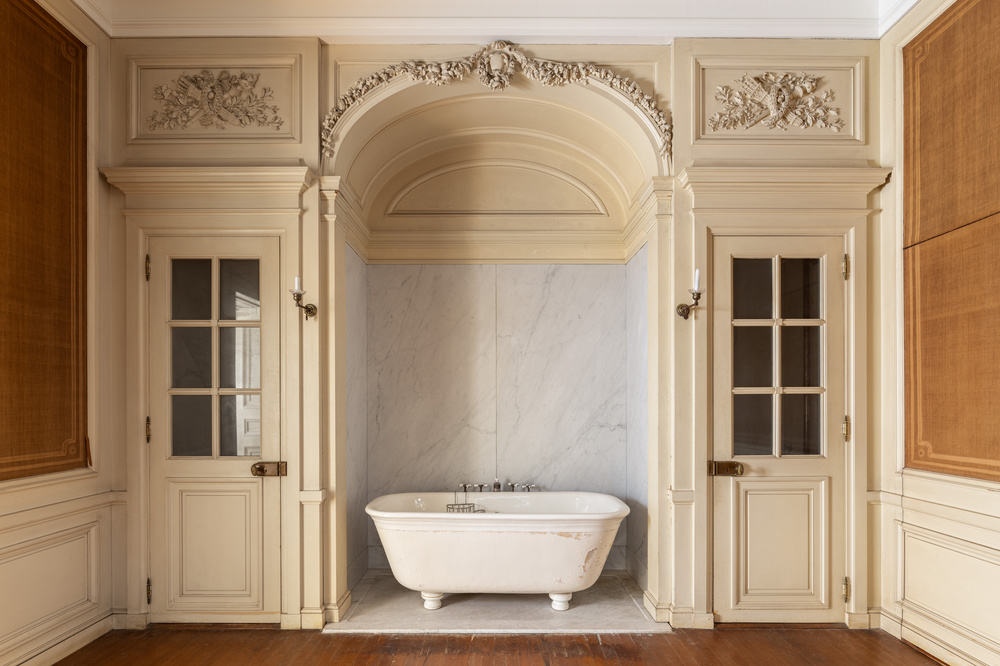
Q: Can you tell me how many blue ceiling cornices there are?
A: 0